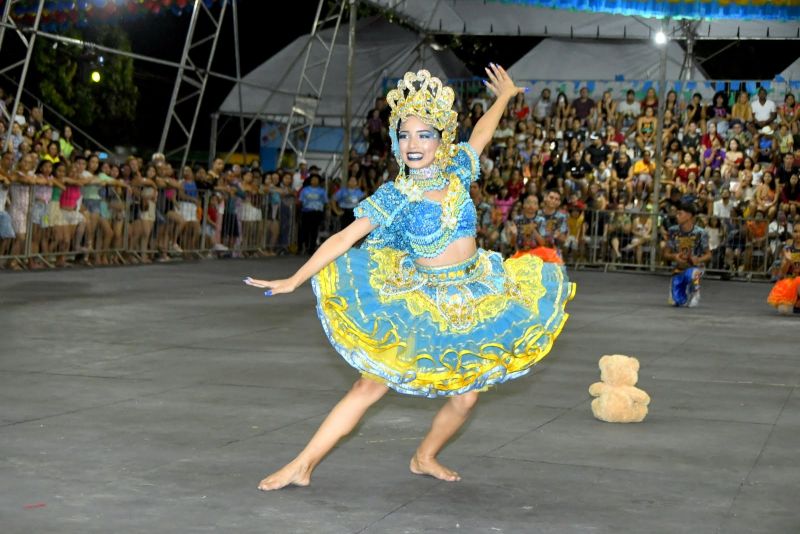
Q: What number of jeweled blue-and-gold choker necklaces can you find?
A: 1